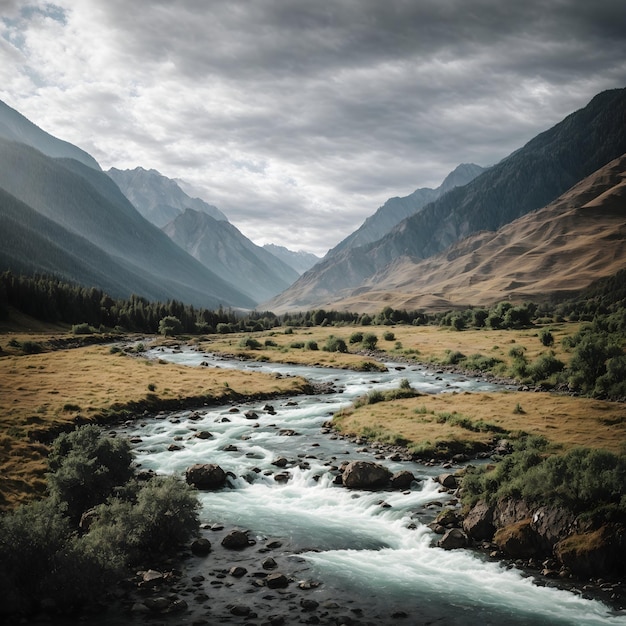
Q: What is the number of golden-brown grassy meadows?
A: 3